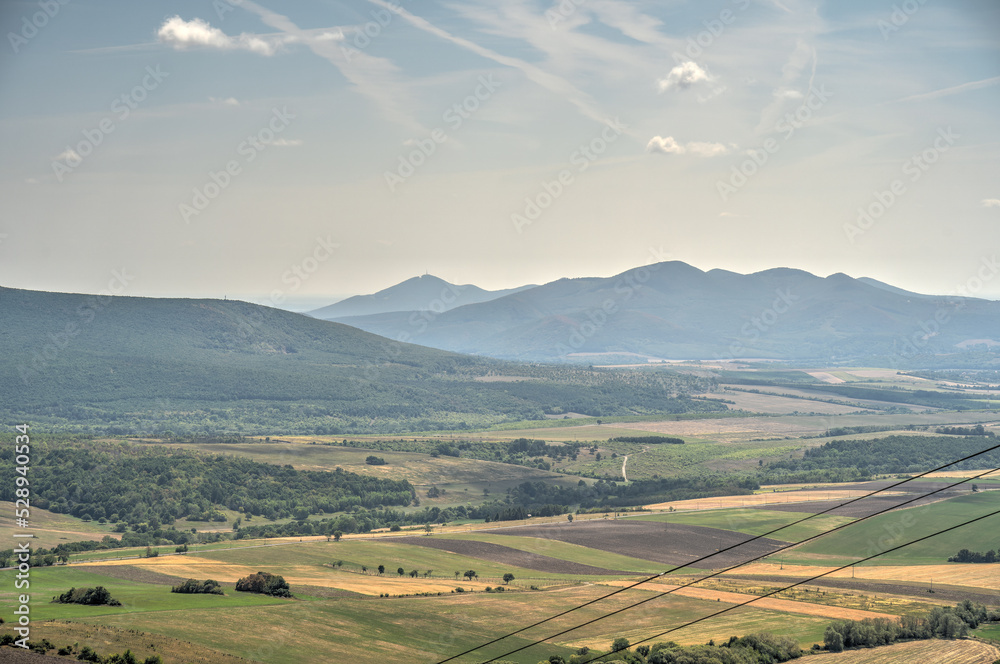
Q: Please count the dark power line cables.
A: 3